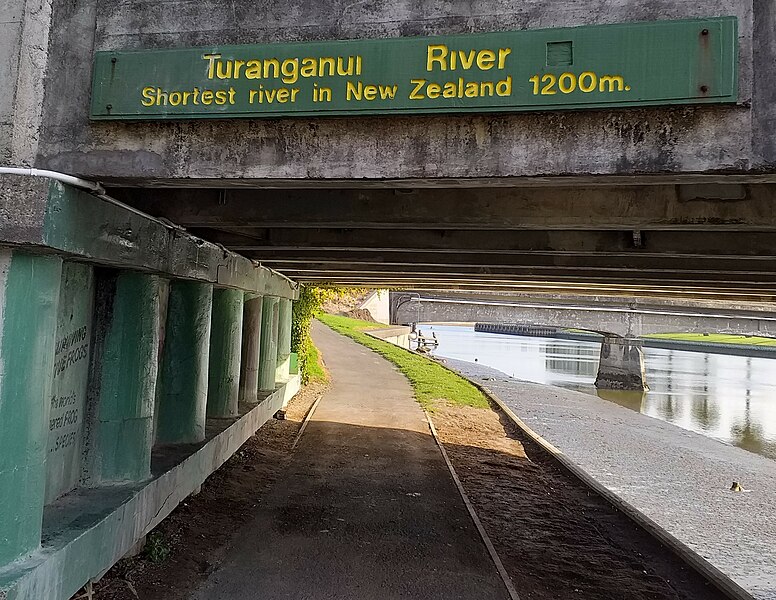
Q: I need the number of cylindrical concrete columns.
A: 7